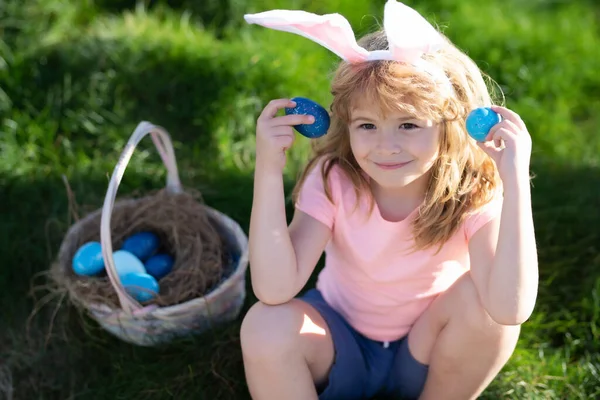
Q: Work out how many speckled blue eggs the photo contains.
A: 2